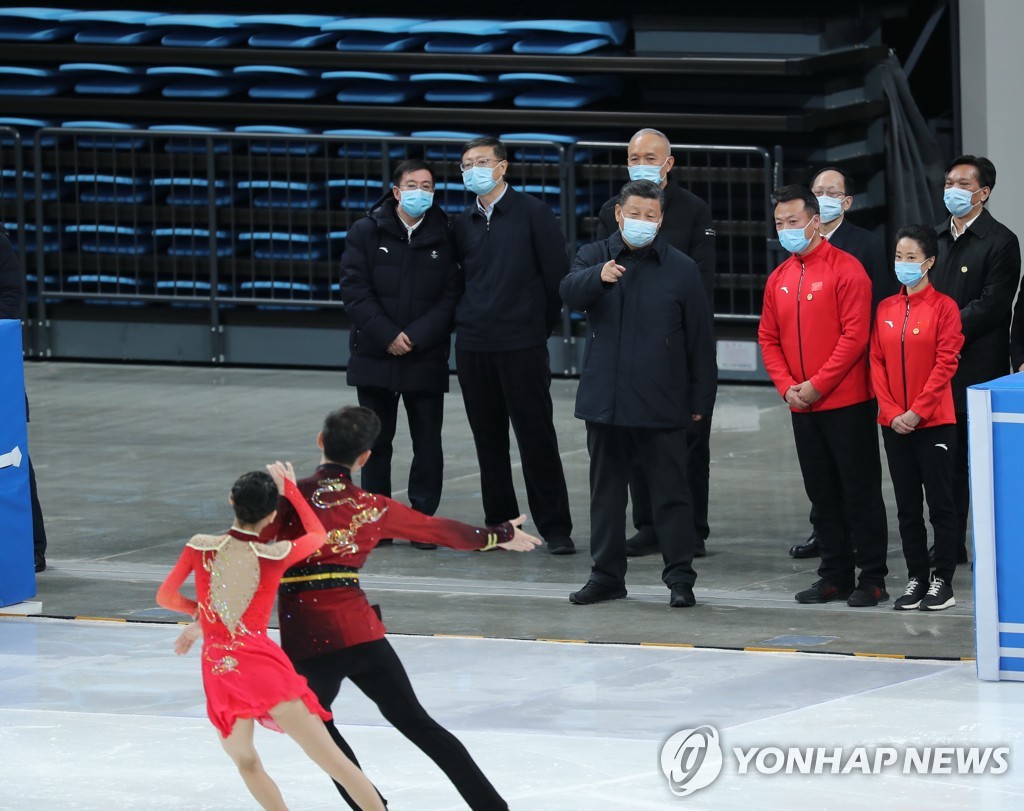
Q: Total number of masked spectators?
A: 8